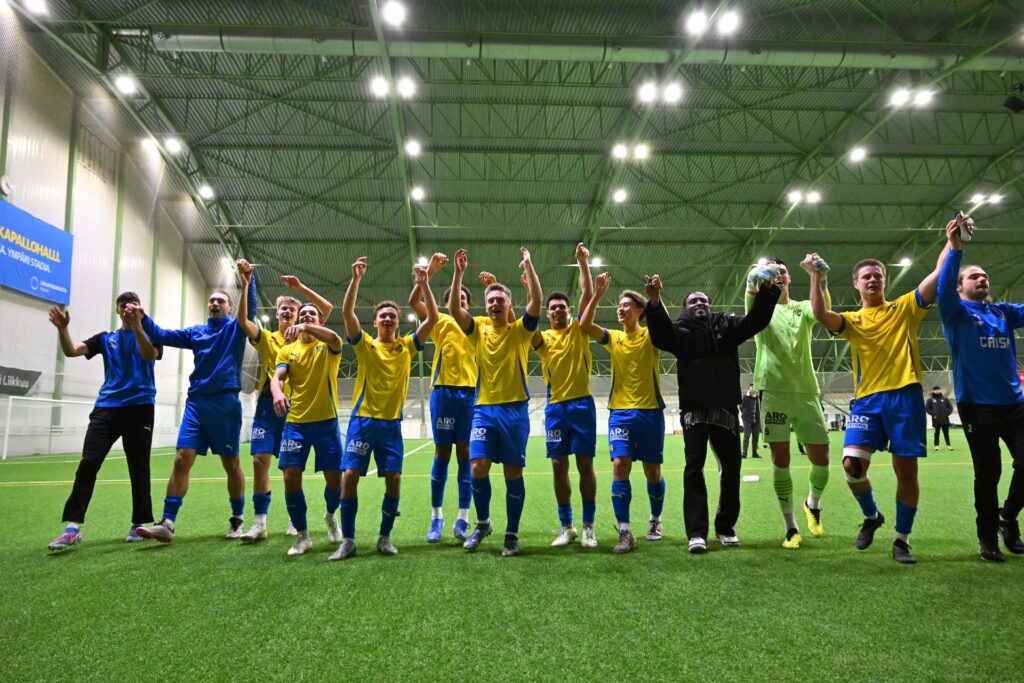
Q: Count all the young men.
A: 13